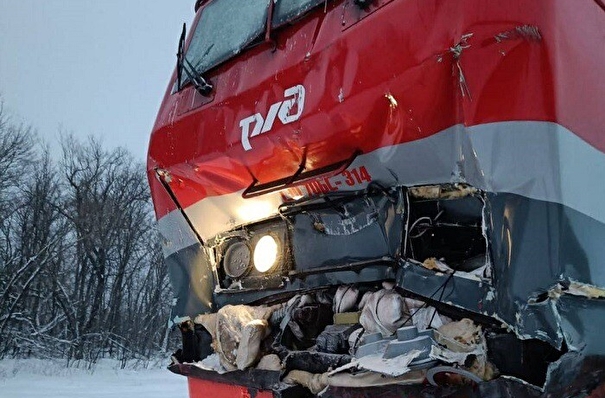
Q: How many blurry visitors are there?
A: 0